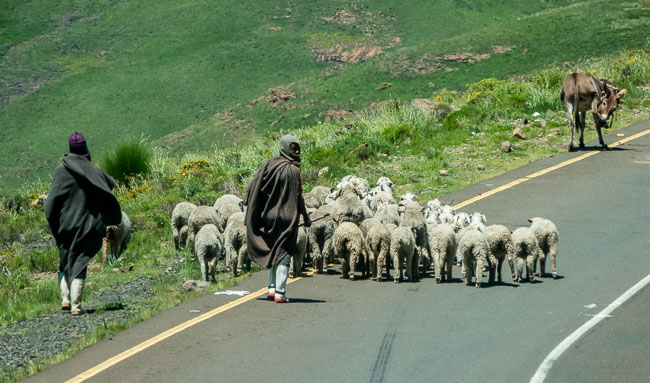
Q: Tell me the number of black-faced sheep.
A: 0